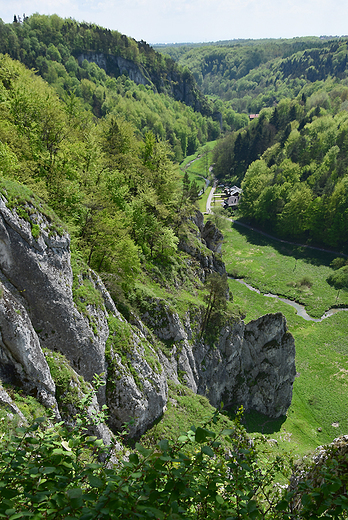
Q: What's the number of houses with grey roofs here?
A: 2